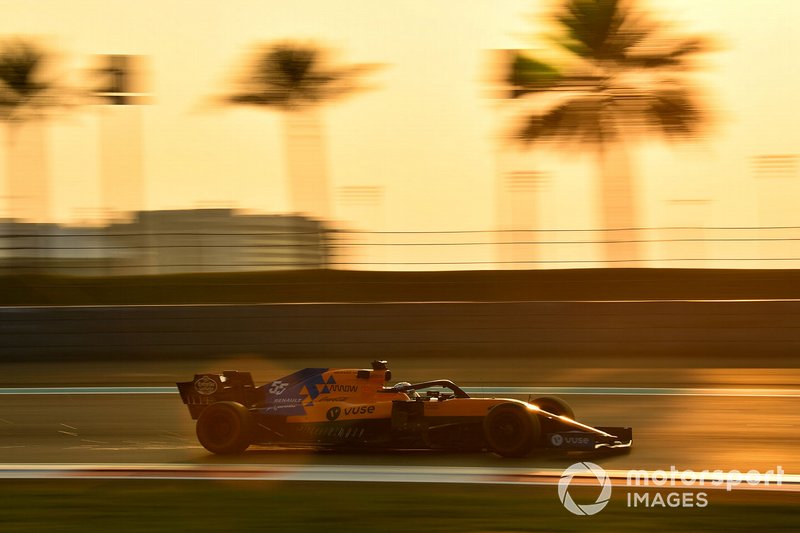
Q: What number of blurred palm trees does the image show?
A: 3